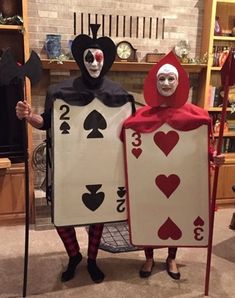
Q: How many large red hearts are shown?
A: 3